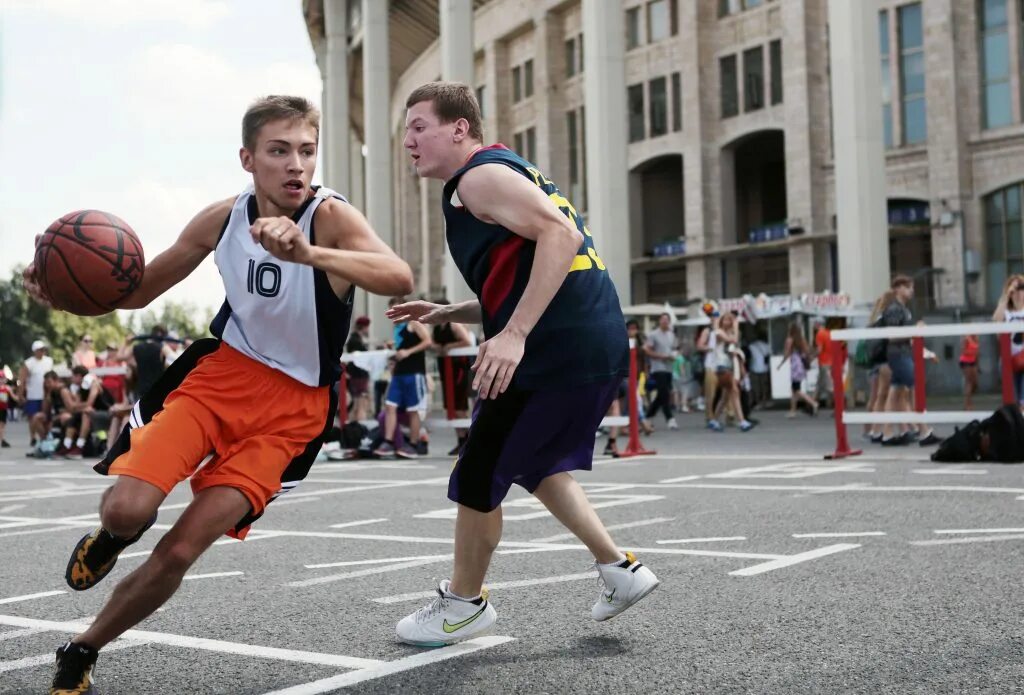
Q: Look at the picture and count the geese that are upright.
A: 0